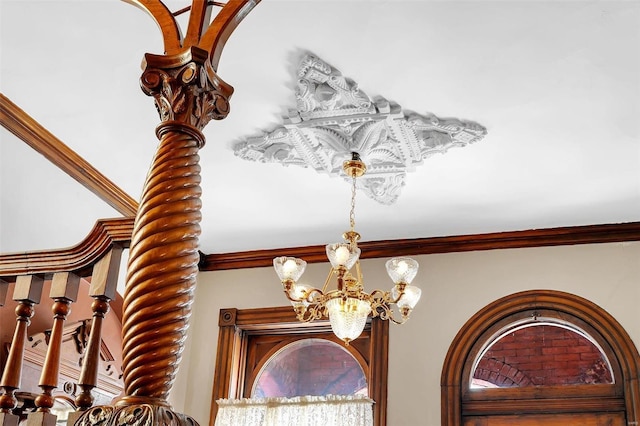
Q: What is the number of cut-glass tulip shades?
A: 5